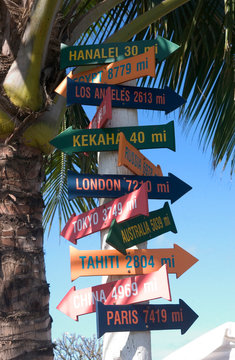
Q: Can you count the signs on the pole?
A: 12